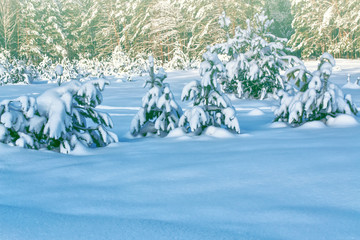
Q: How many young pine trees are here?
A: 5